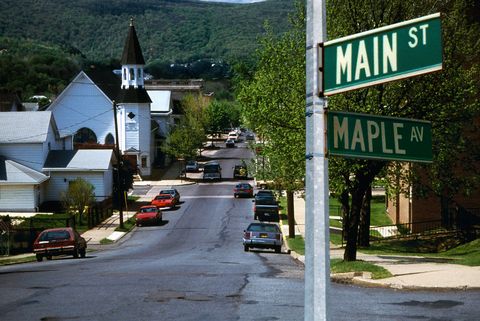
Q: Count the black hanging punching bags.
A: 0